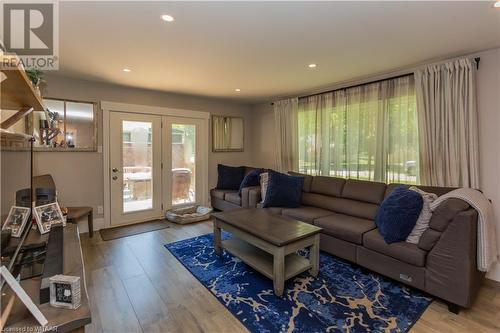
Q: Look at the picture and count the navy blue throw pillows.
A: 4